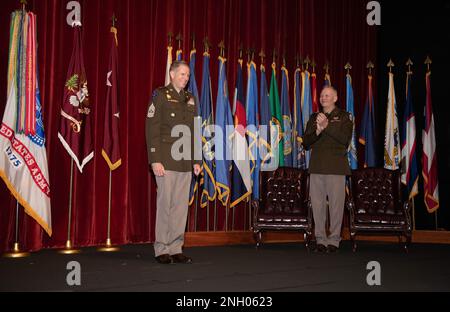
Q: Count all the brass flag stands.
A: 3